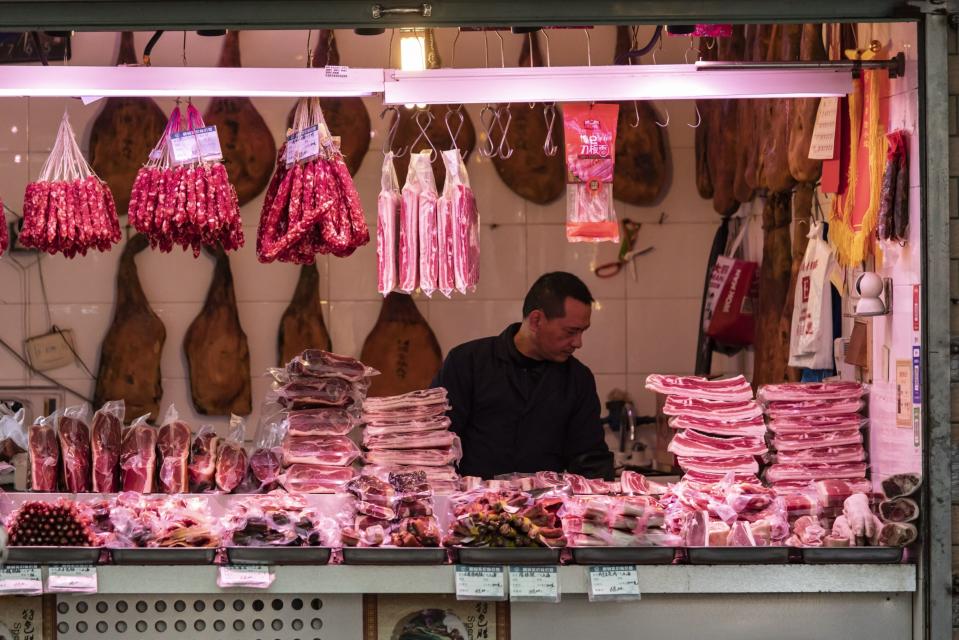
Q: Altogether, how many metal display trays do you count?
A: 8